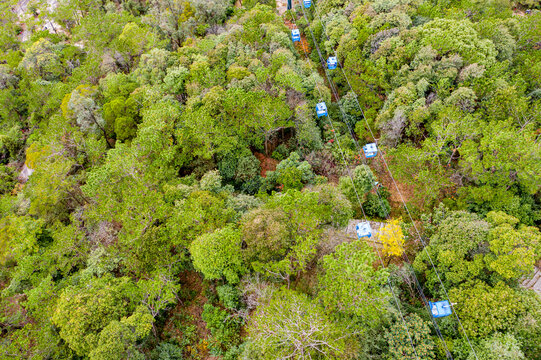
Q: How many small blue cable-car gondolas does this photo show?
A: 7